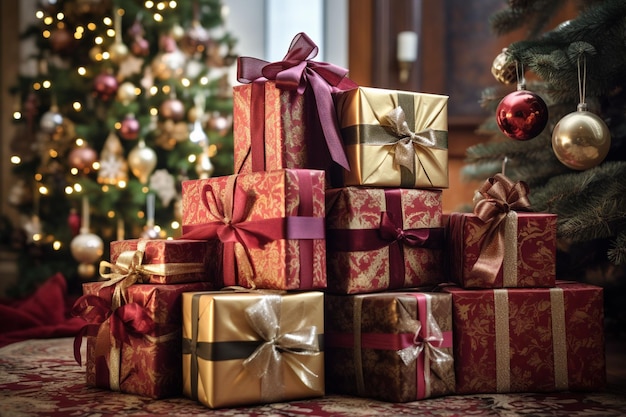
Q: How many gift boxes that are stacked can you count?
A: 10